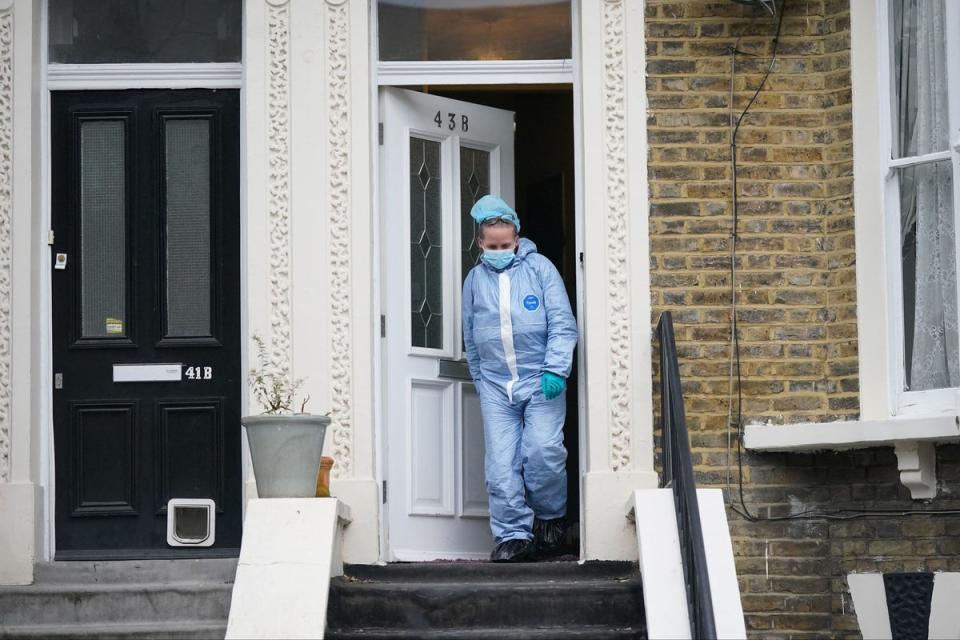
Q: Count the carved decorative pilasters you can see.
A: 4